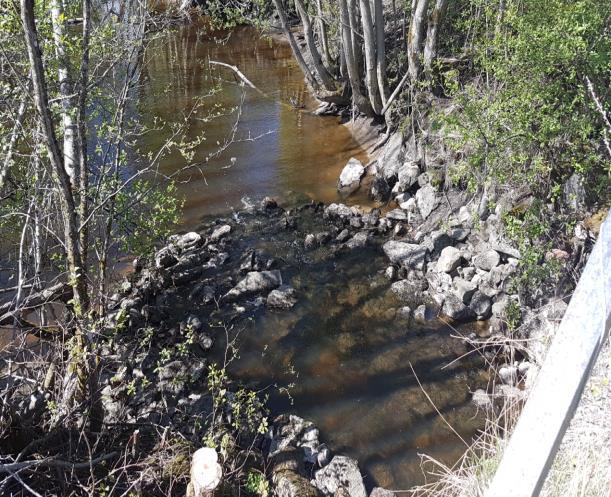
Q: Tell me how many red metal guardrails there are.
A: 0